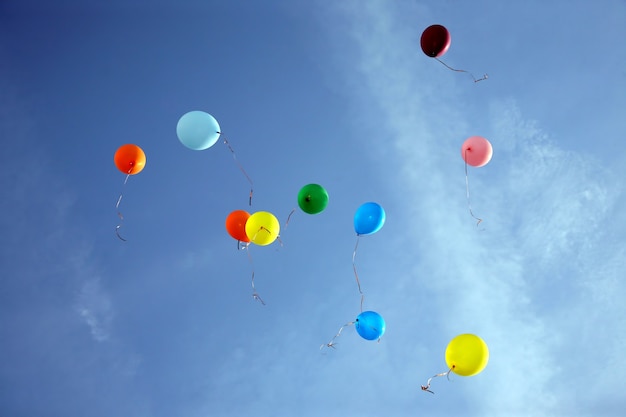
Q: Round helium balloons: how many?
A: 10